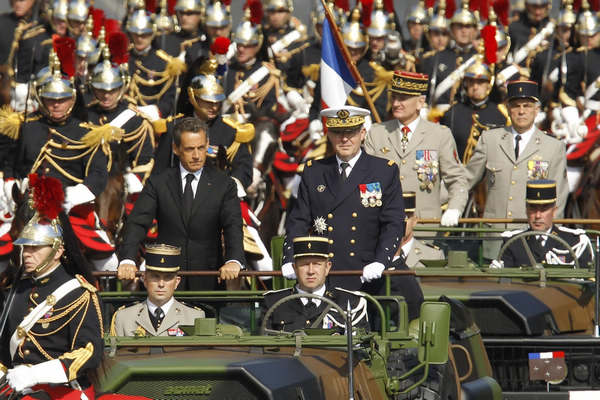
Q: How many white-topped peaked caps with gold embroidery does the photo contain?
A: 1